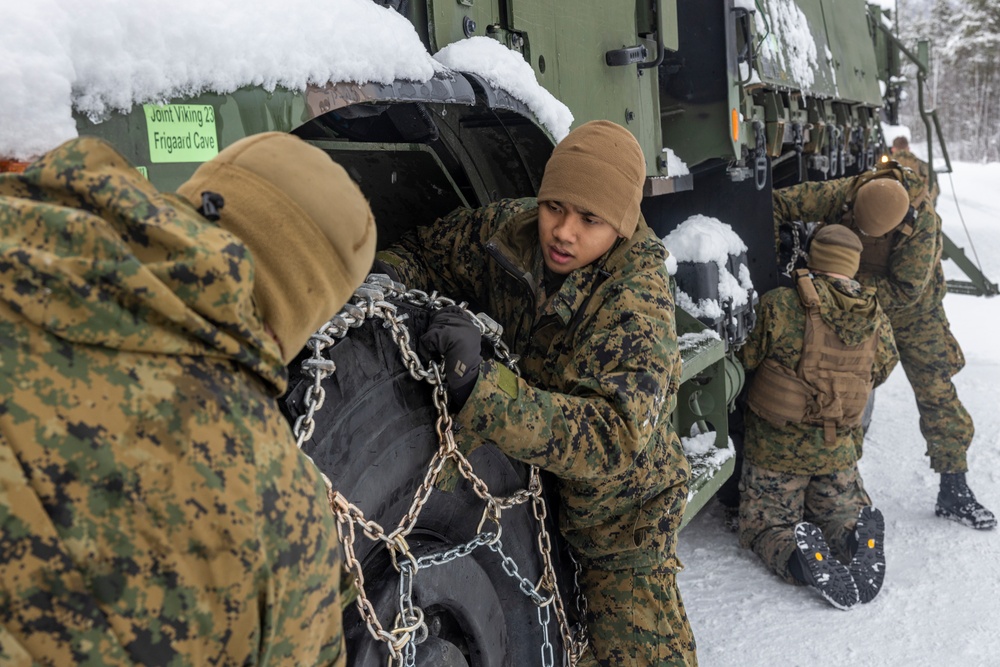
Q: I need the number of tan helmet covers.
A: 4